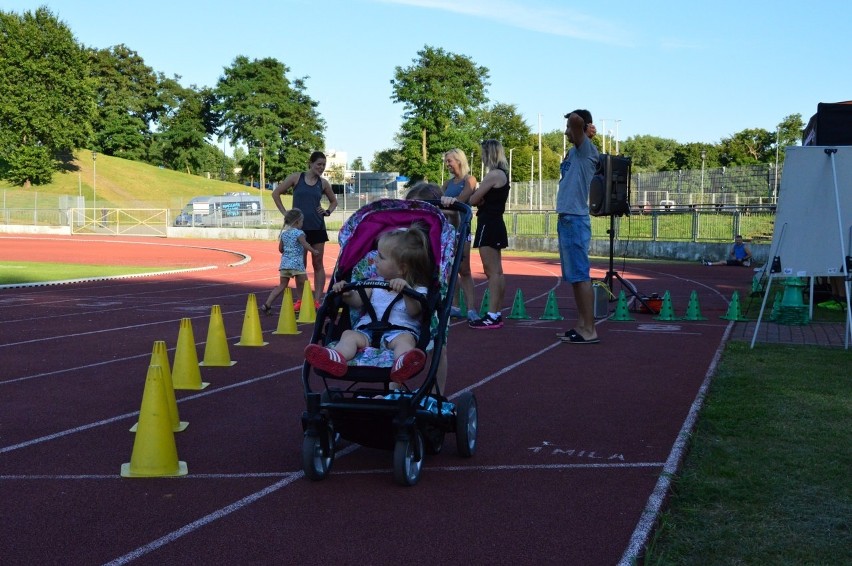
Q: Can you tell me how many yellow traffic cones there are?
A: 7